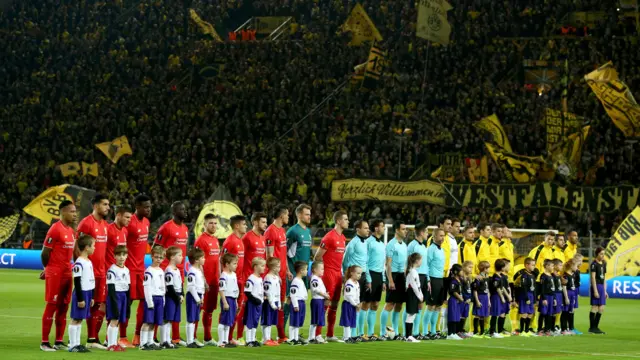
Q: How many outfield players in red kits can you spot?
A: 10